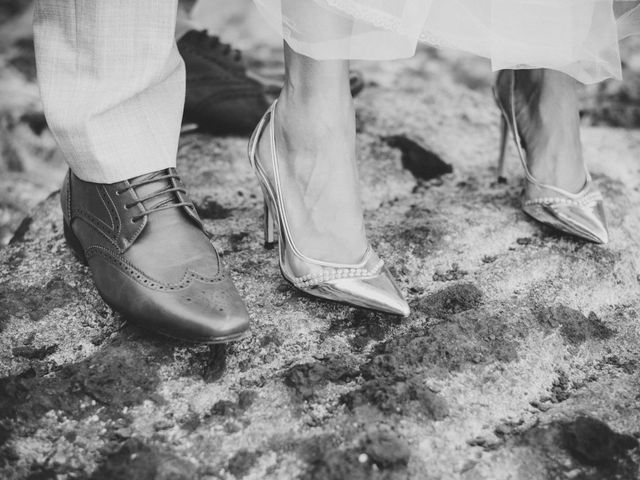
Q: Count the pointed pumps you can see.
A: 2